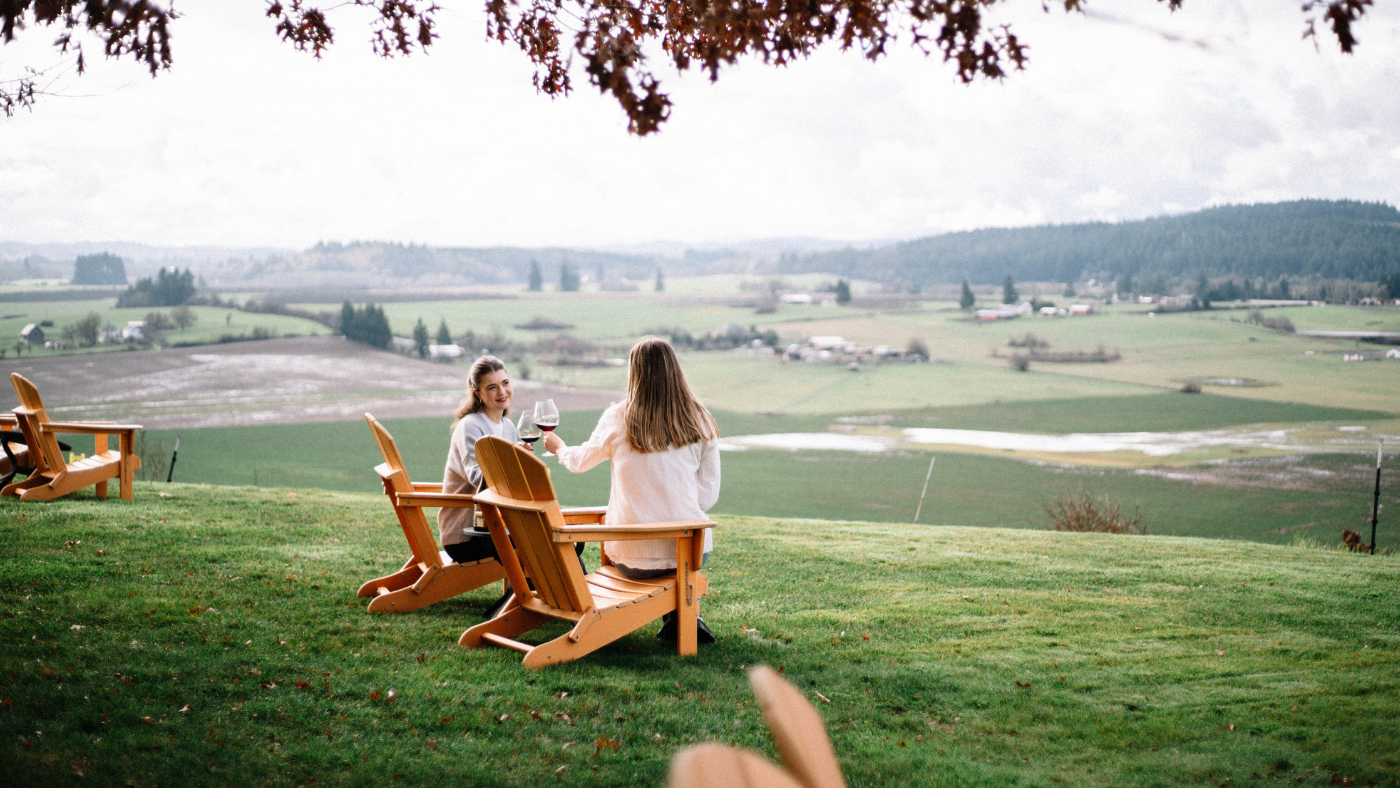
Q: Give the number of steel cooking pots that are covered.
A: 0